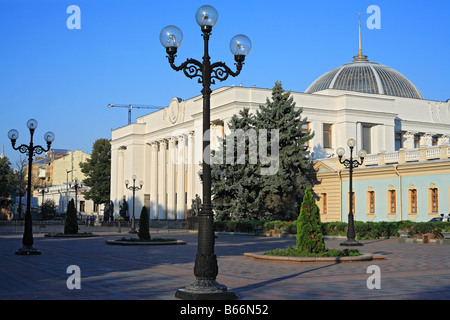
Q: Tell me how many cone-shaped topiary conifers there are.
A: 3